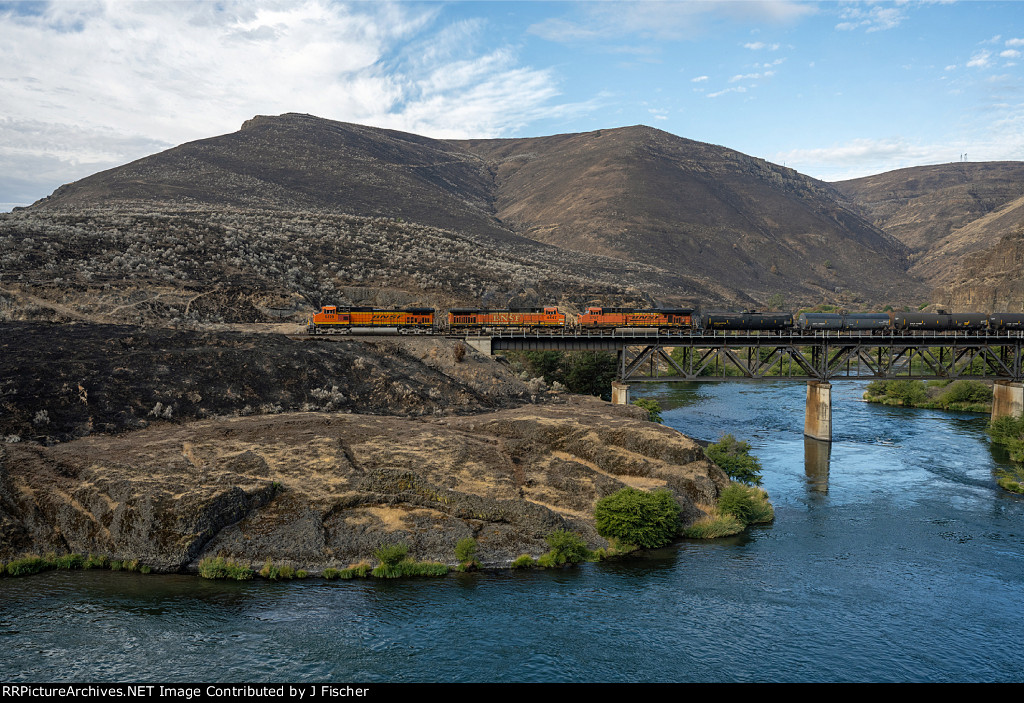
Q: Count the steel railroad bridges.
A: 1